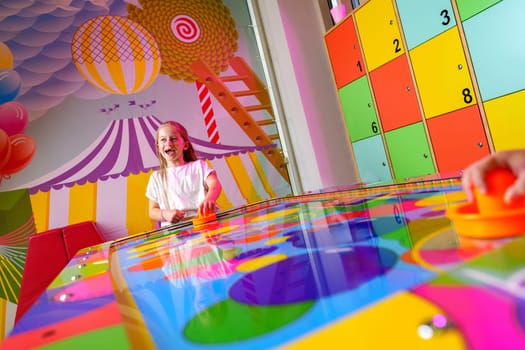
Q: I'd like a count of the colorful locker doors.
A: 12